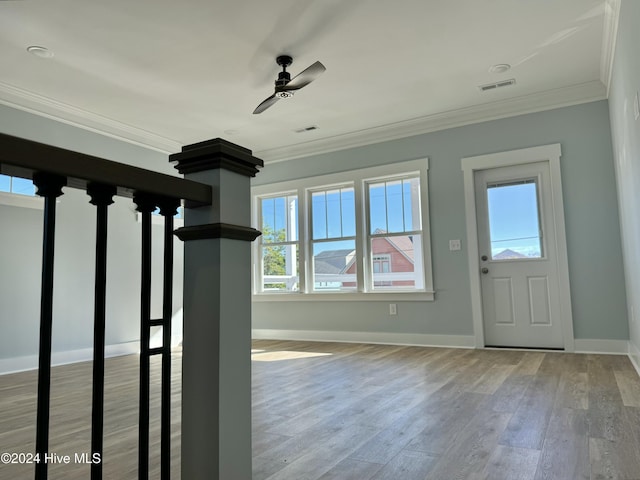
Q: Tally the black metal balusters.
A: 4